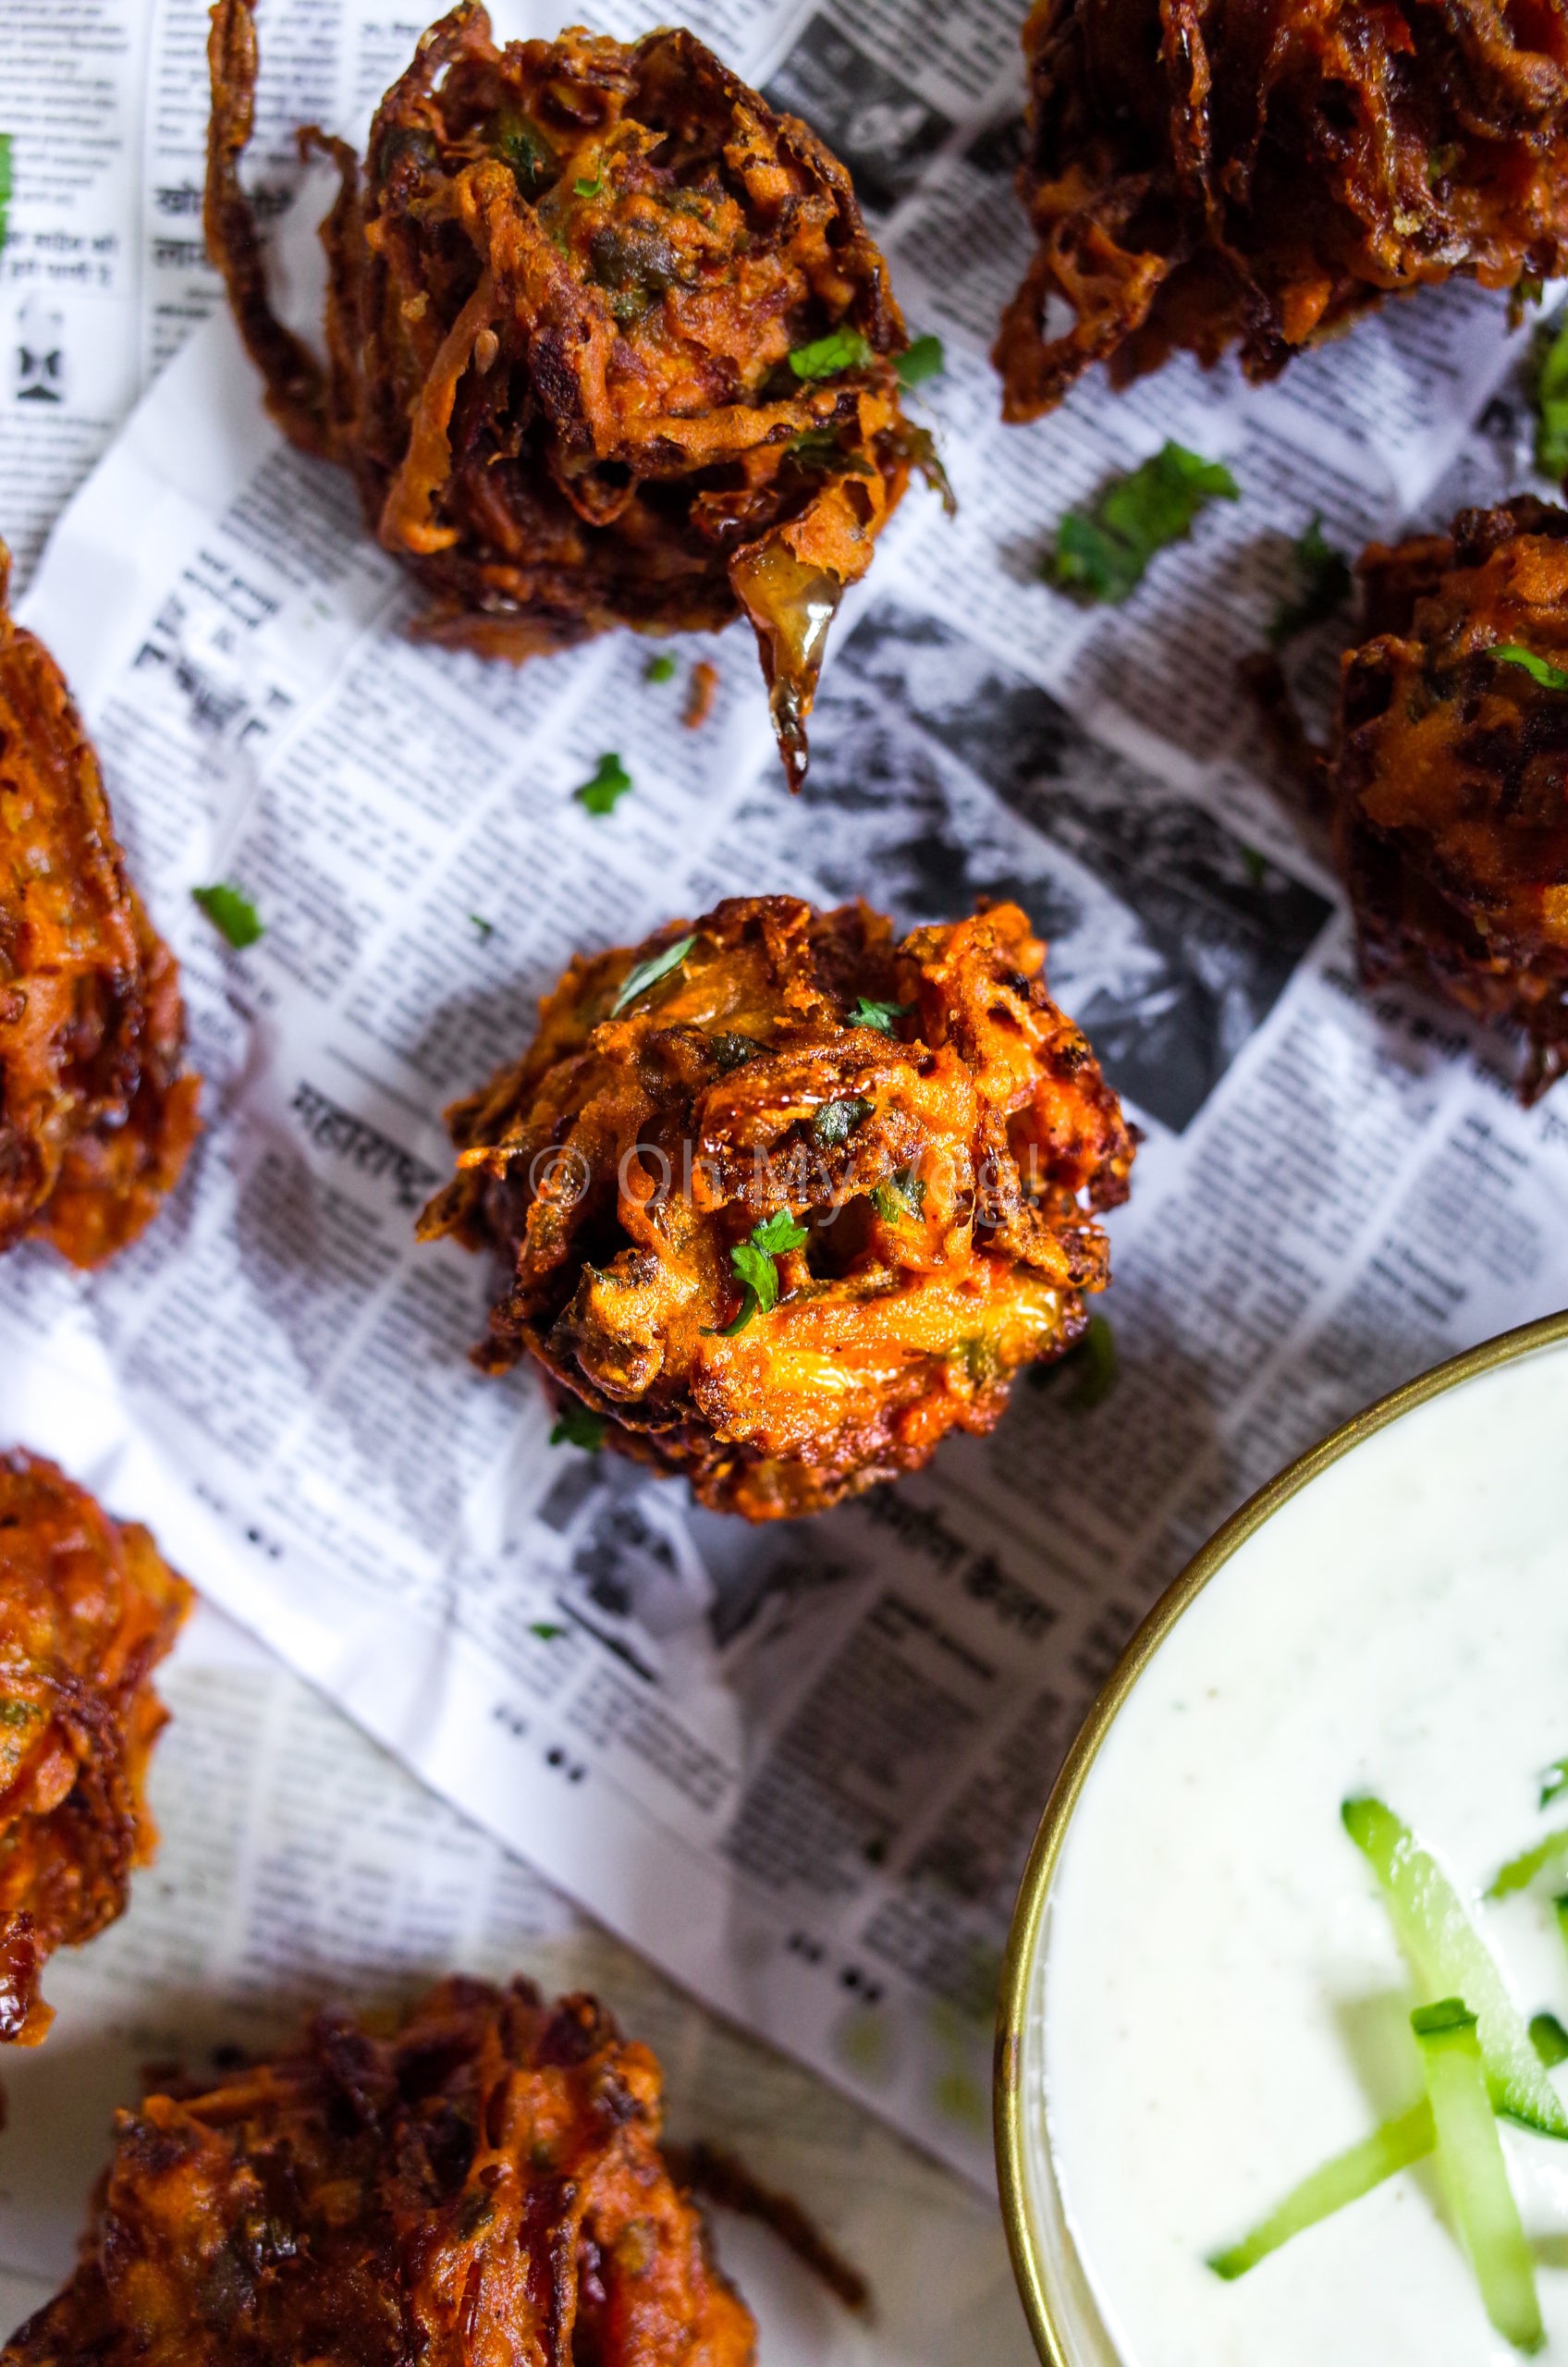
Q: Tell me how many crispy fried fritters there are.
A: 7